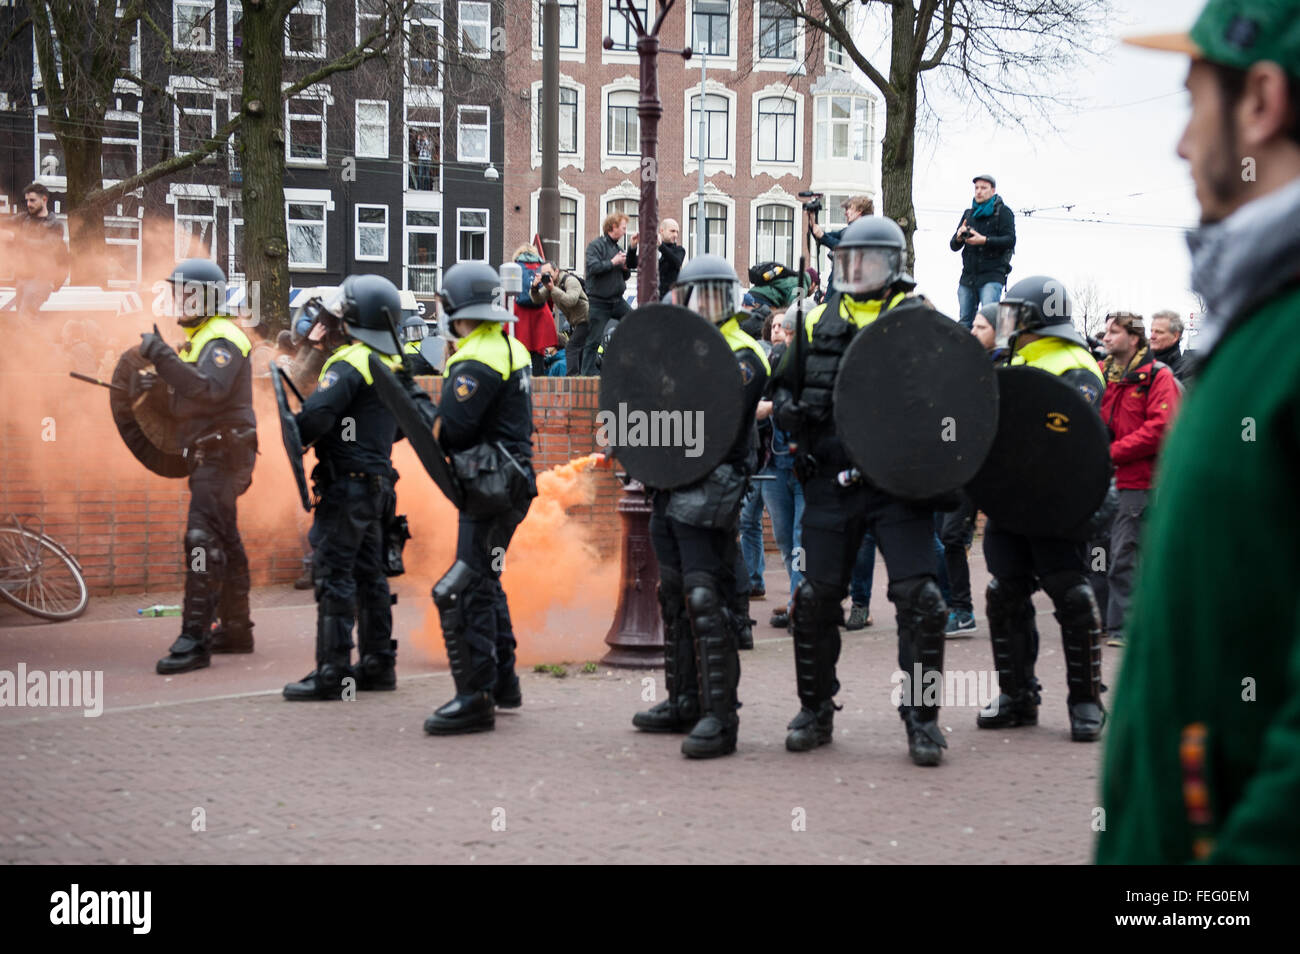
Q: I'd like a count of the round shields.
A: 6